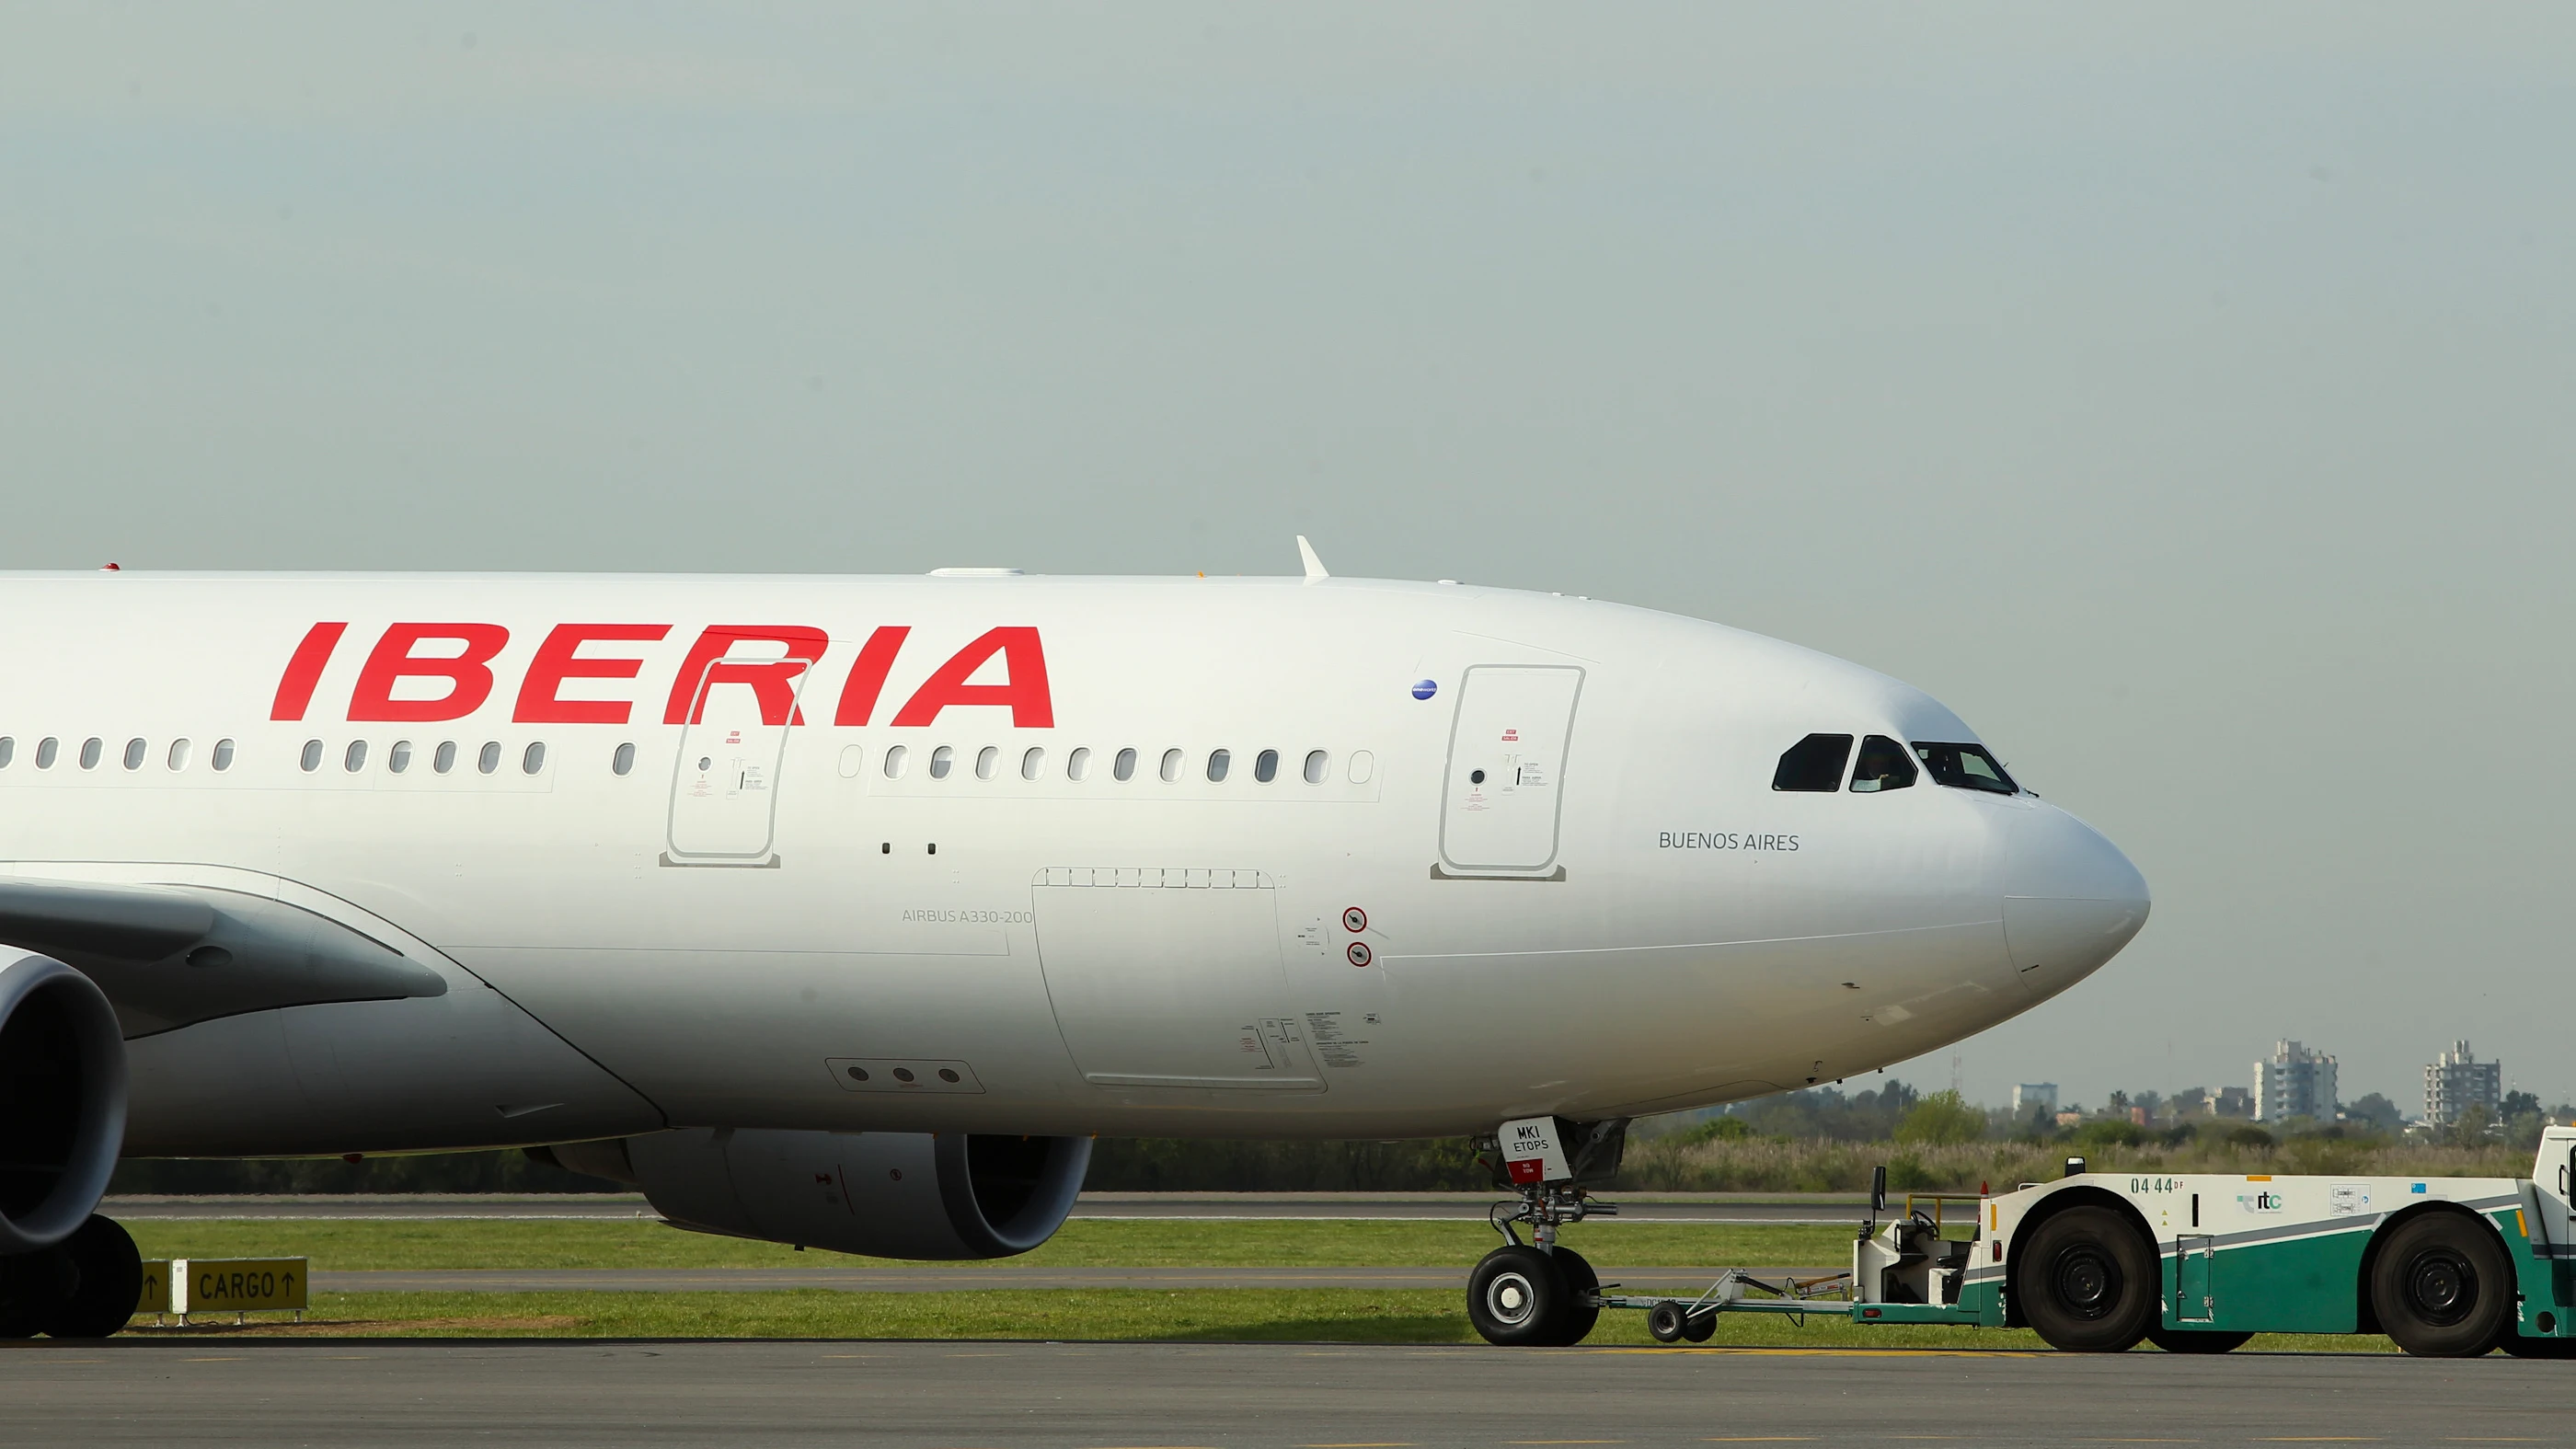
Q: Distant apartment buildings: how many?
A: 2